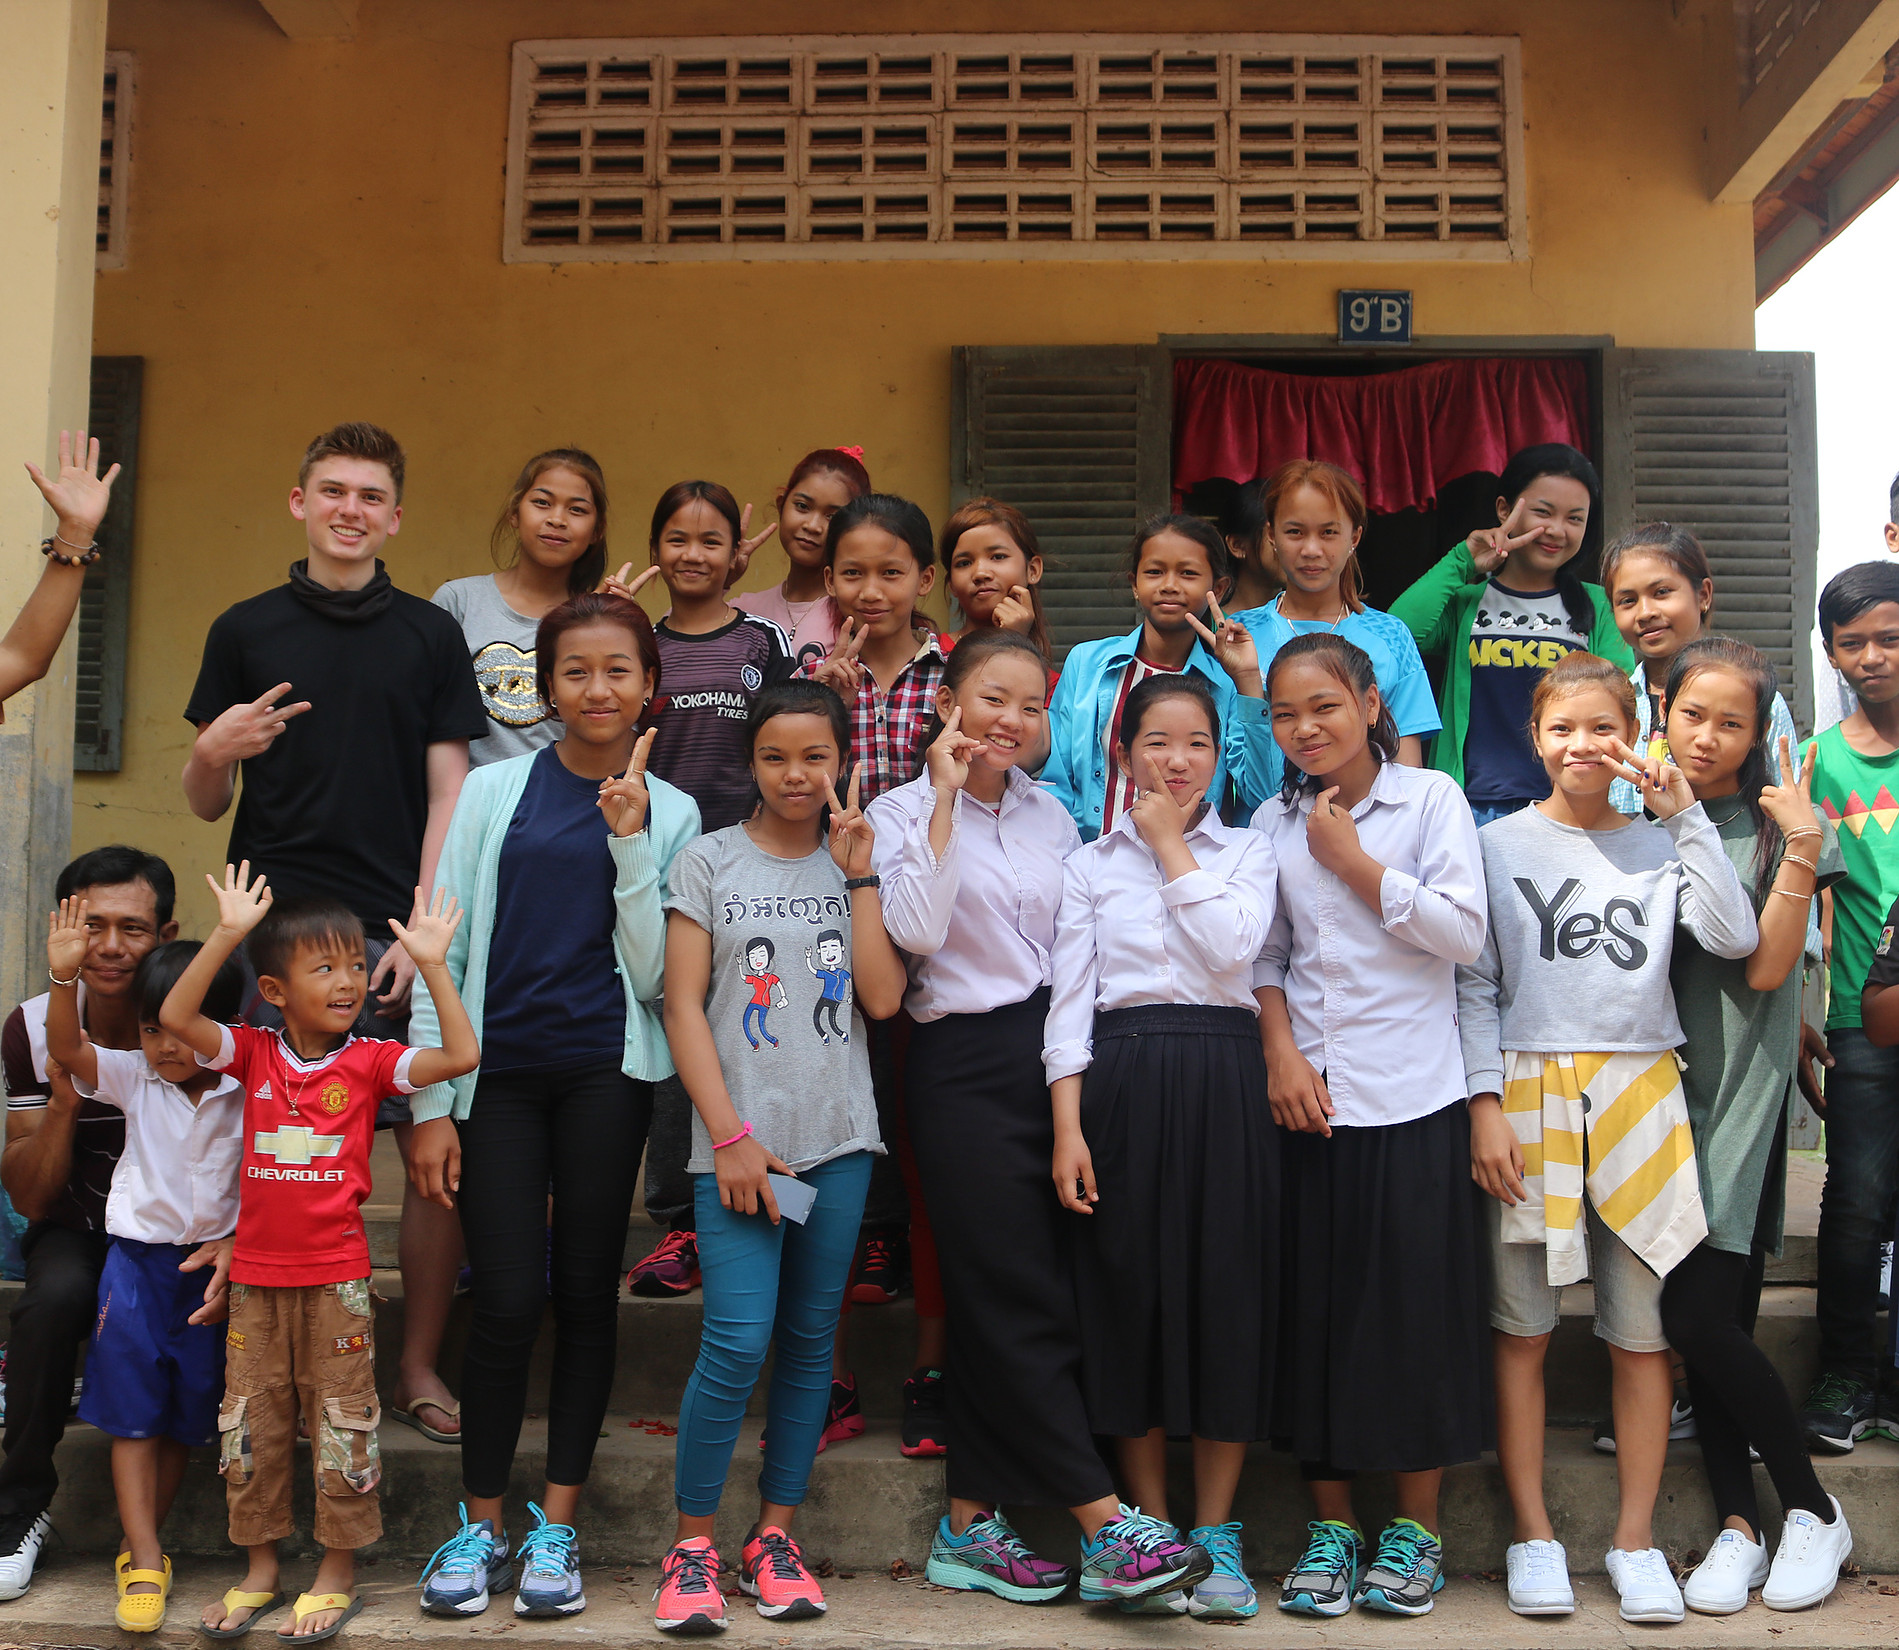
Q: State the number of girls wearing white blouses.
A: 3